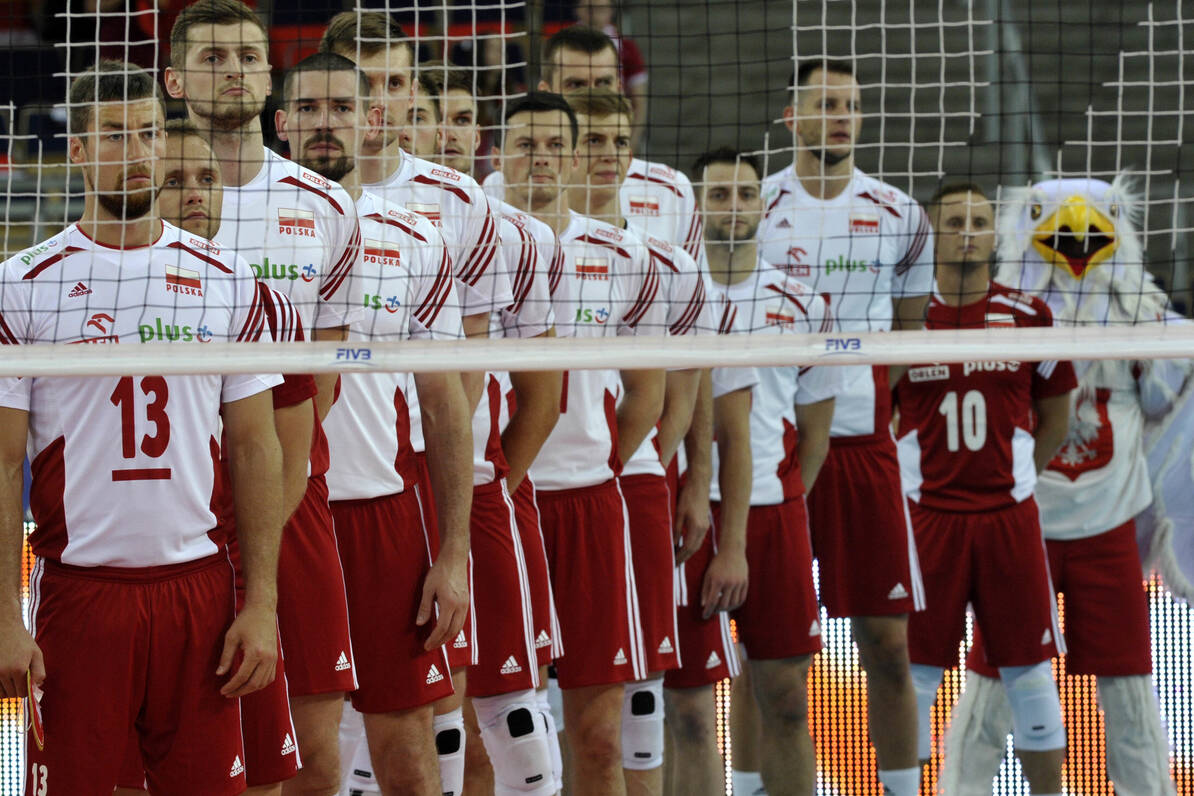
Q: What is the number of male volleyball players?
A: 13